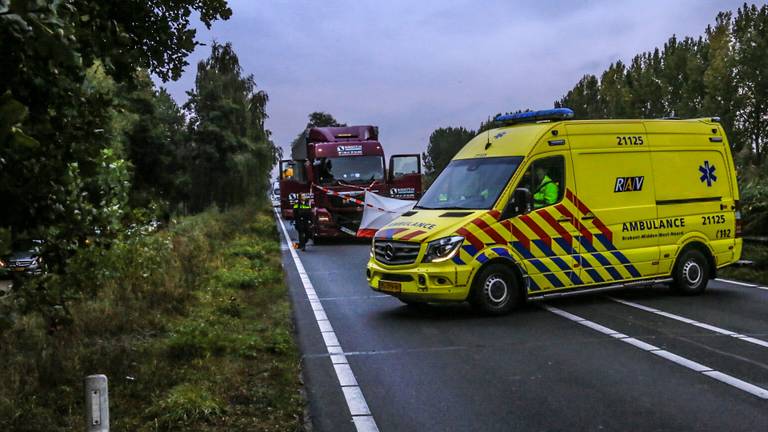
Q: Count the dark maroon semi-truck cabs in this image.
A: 1